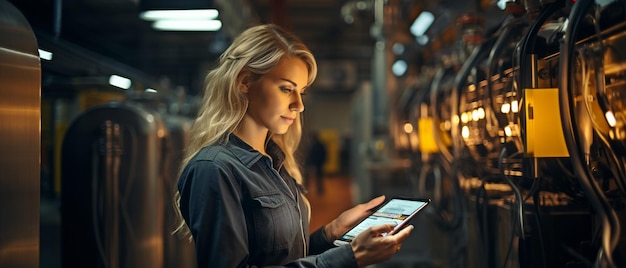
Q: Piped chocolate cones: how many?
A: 0